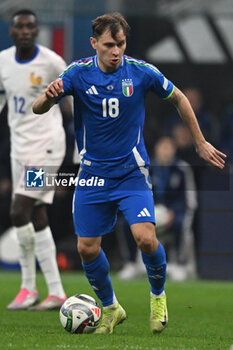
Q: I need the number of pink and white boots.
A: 2